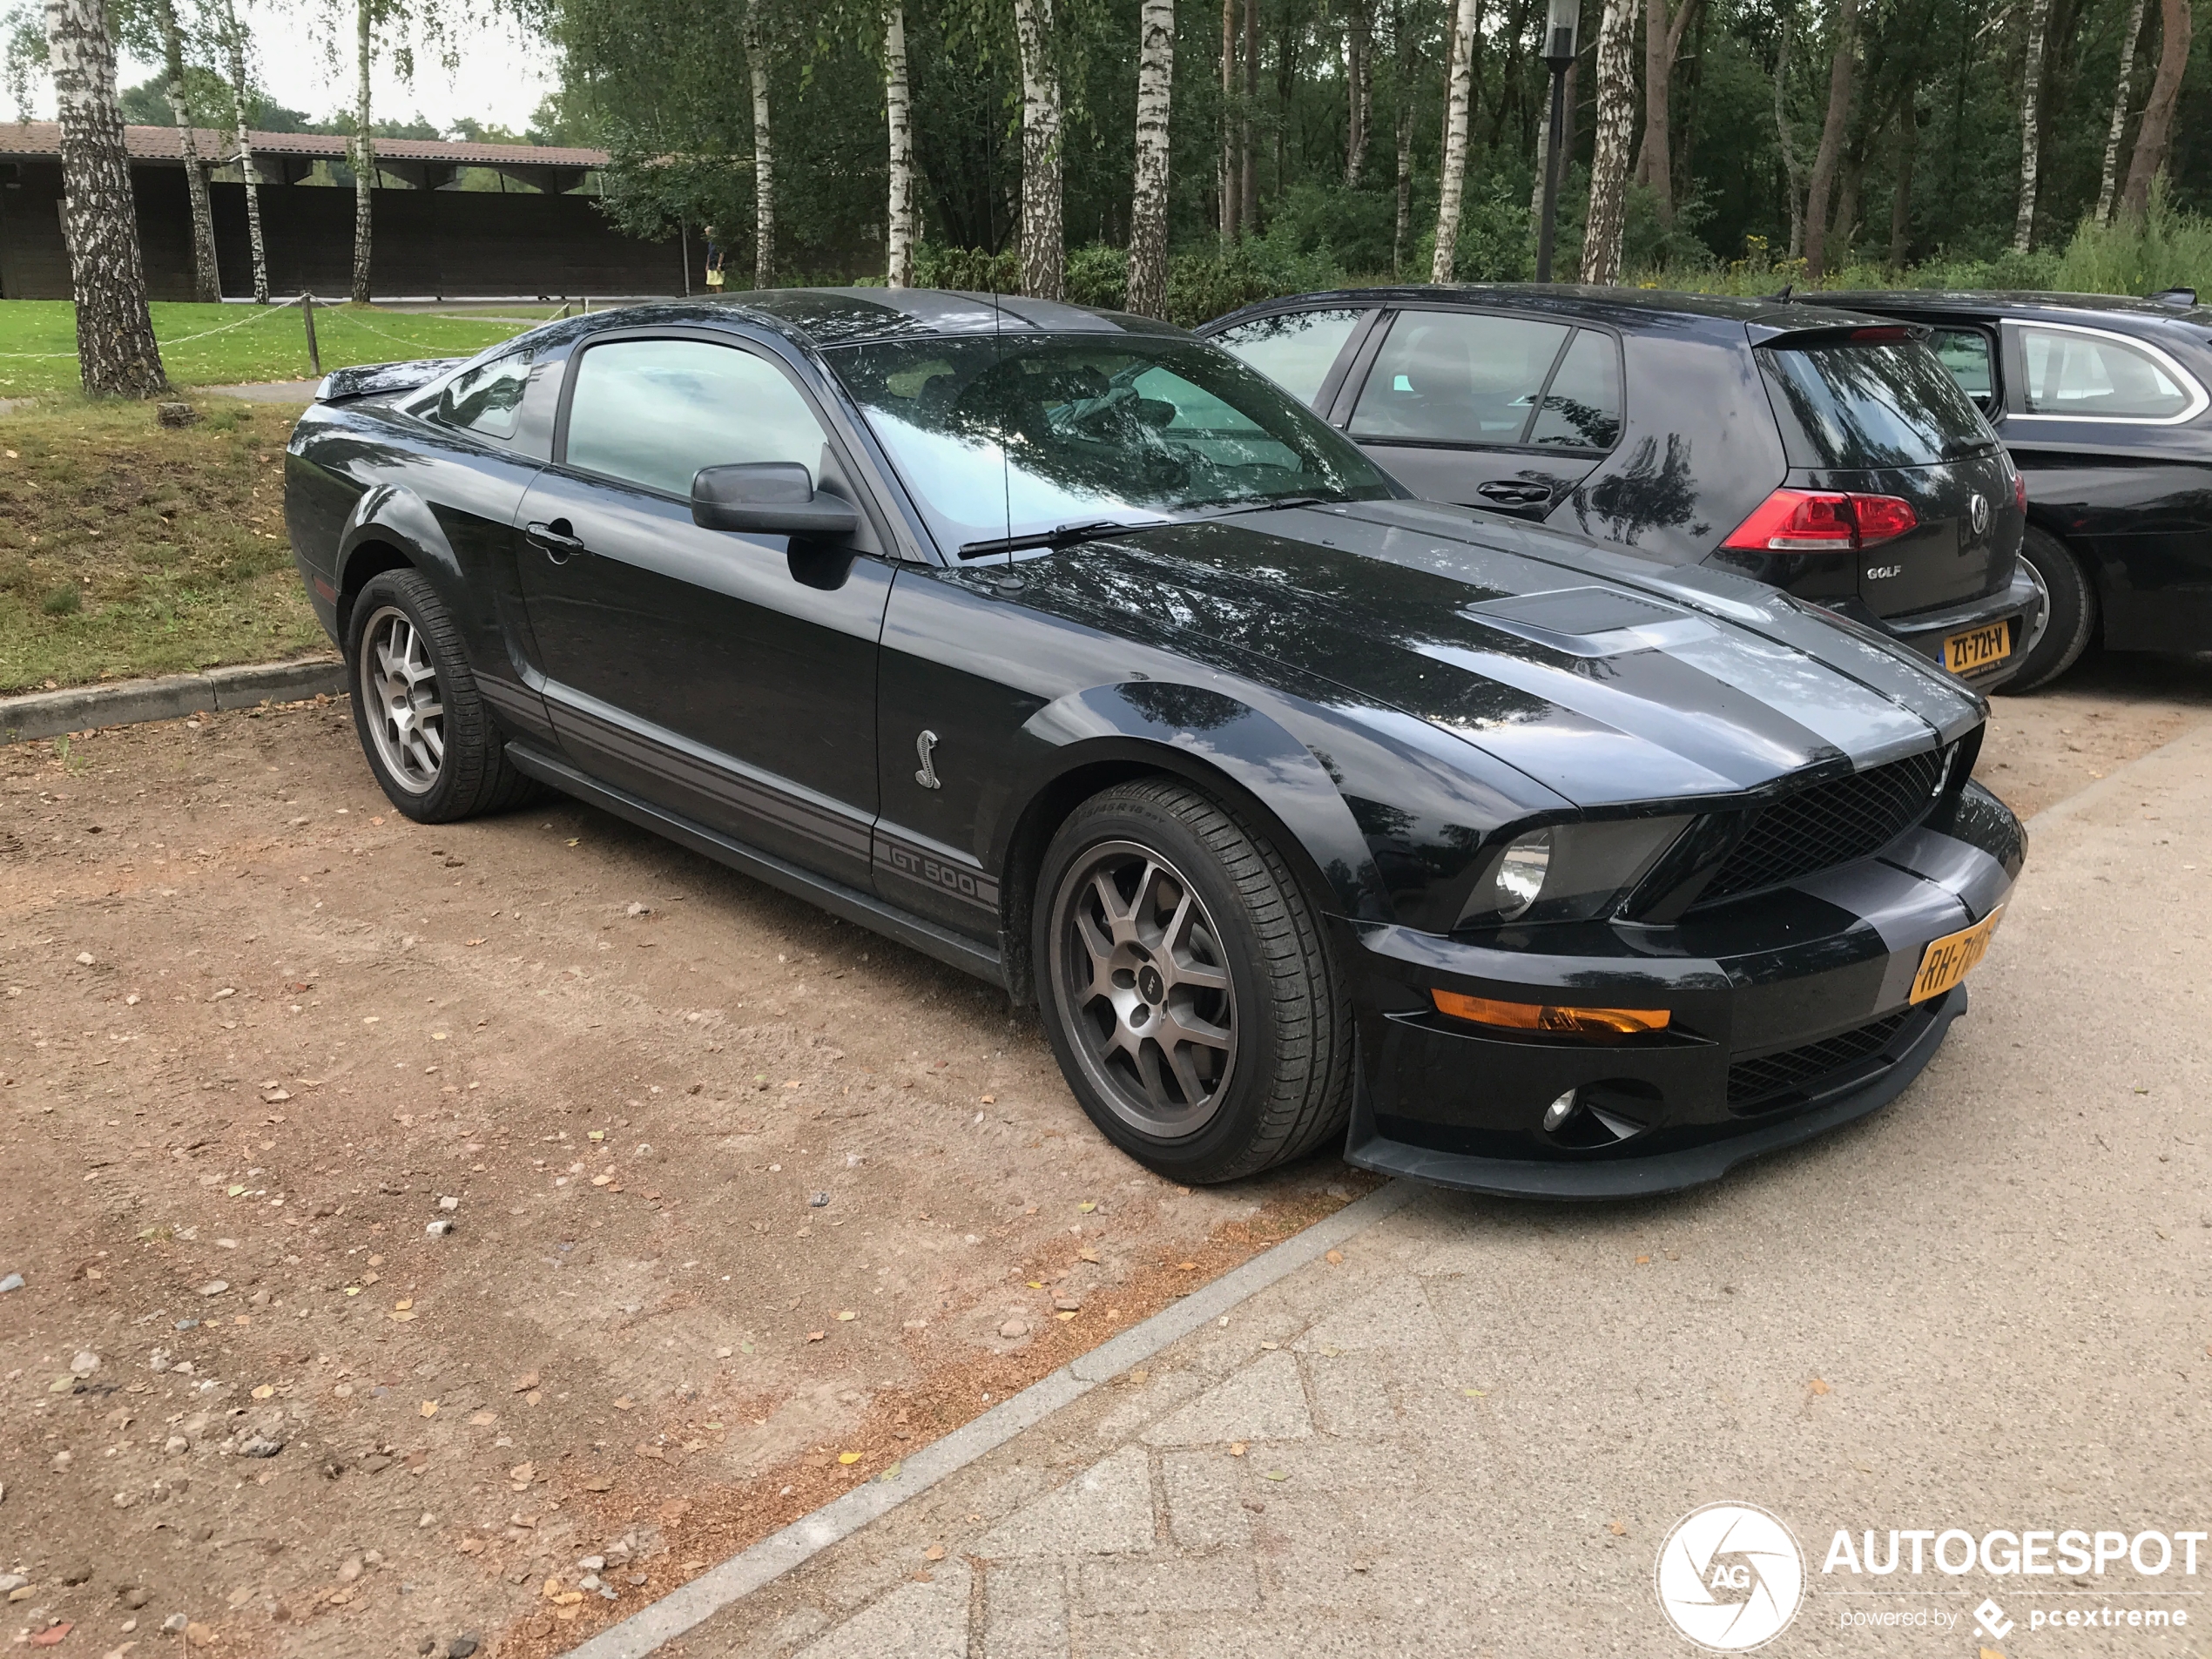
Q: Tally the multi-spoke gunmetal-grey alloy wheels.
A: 2